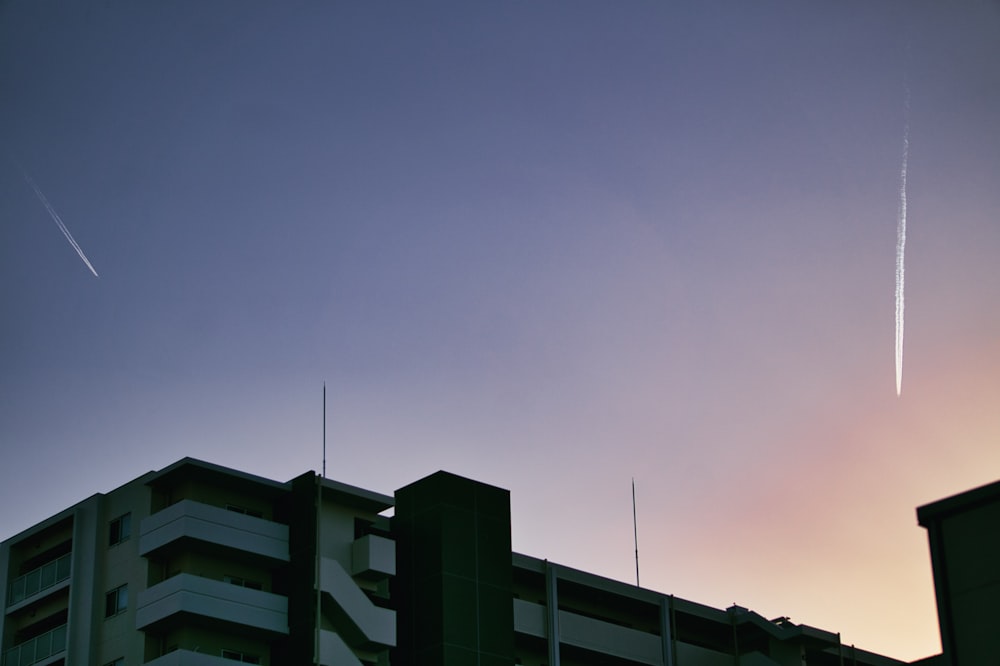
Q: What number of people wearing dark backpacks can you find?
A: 0